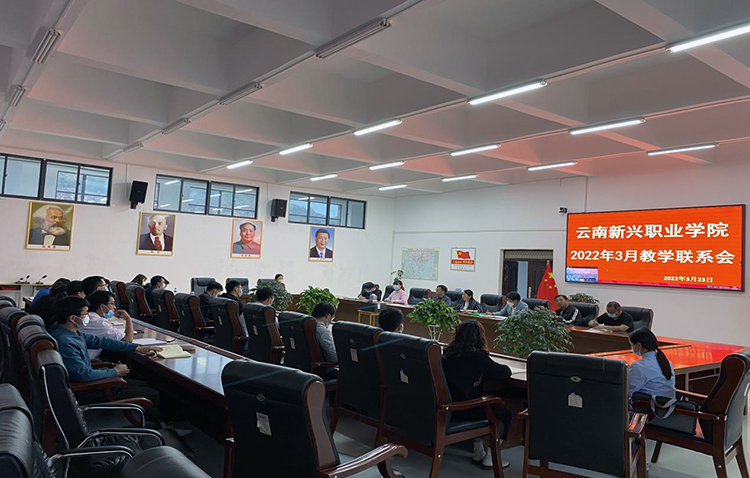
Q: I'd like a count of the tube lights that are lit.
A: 13